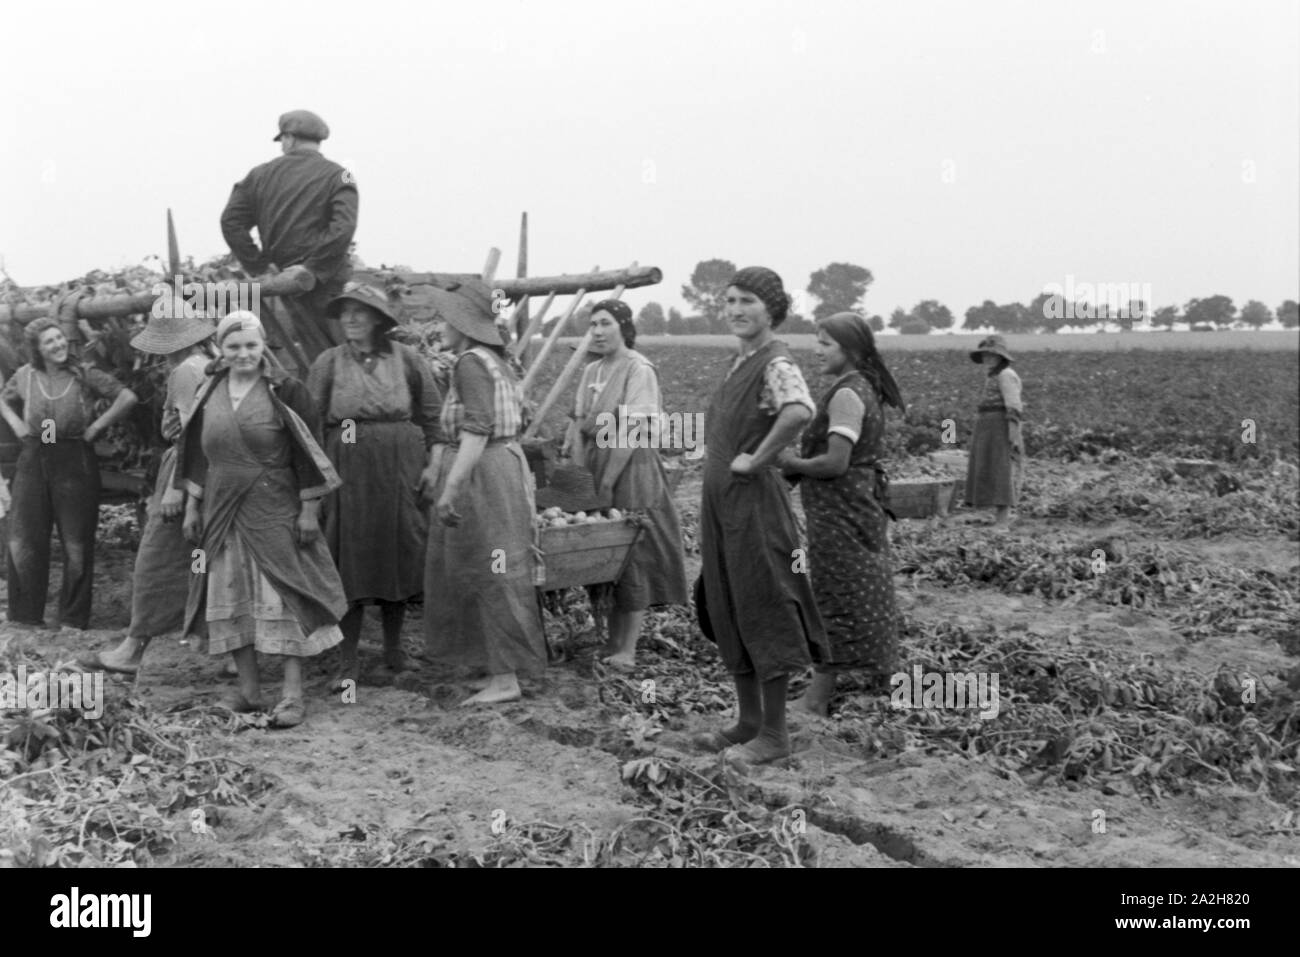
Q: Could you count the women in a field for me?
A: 9